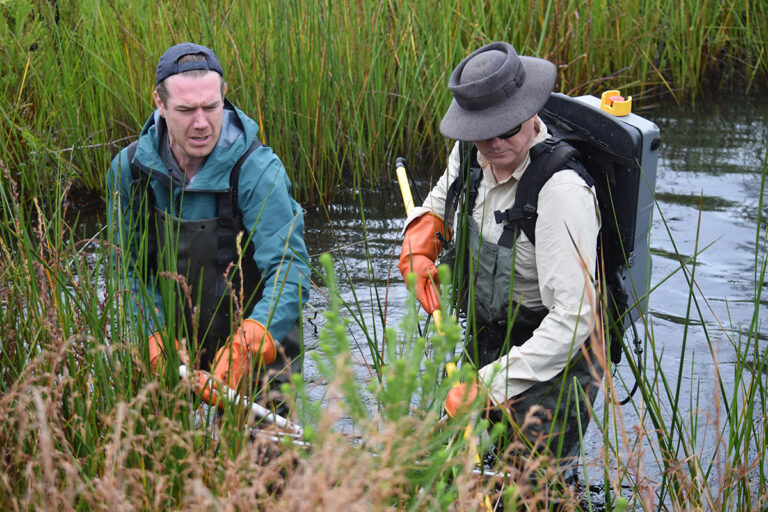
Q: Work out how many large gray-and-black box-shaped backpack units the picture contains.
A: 1